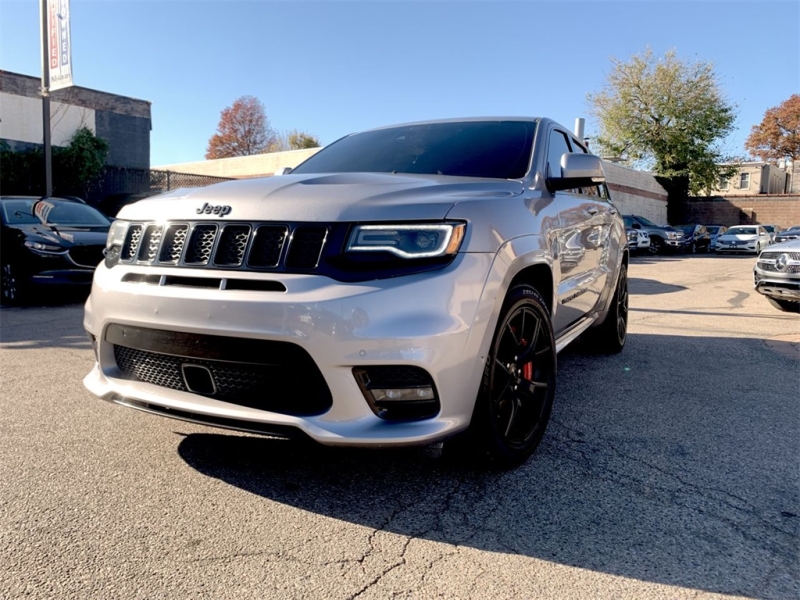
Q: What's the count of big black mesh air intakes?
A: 1